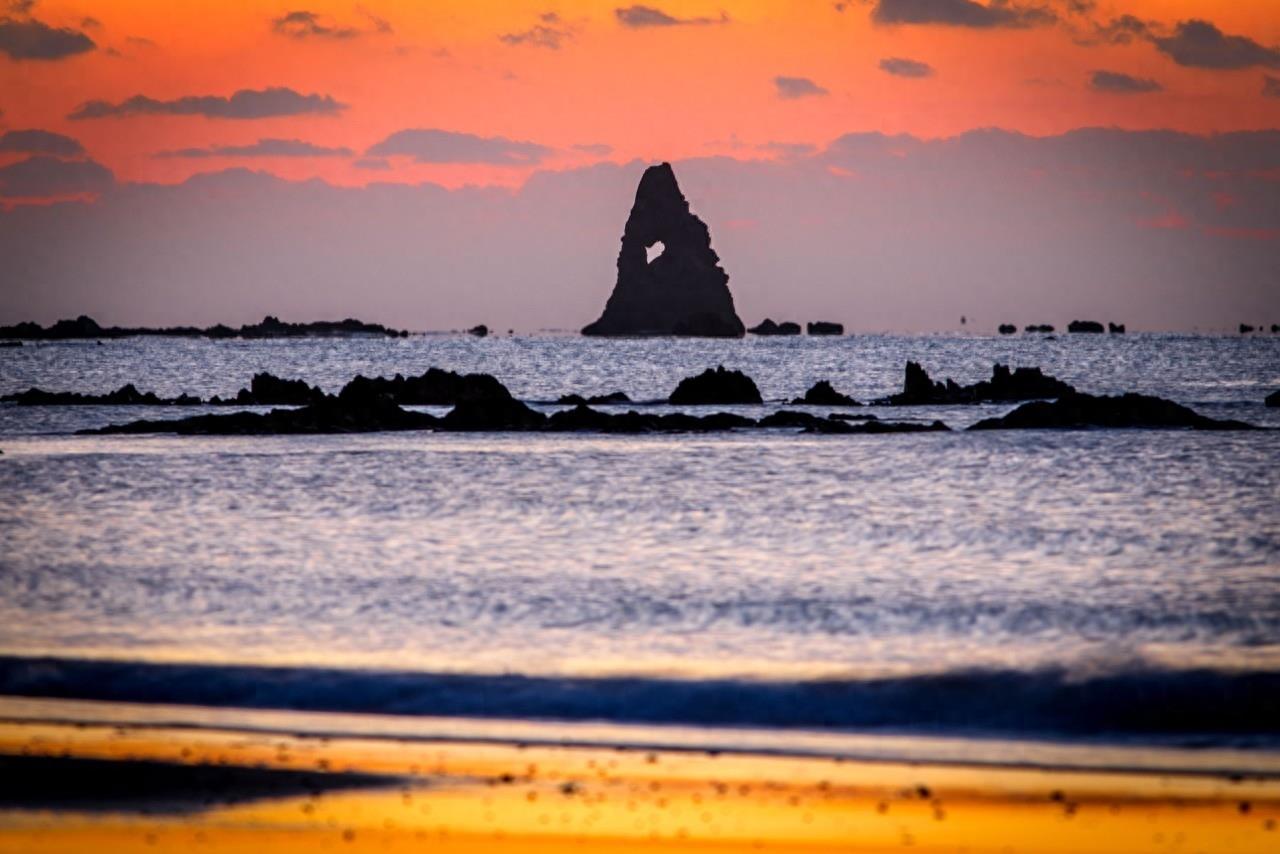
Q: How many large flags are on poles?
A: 0